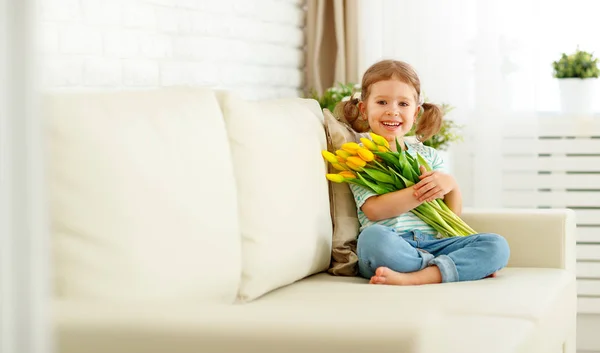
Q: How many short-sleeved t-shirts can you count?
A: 1